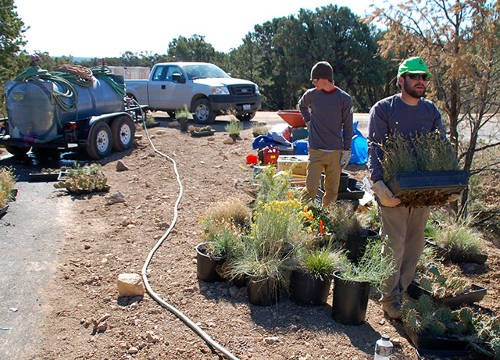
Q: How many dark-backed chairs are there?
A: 0